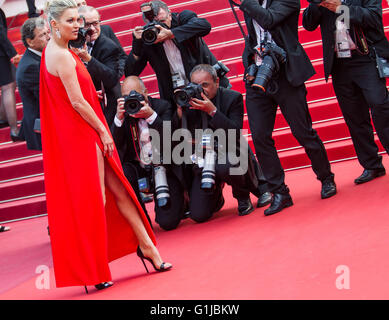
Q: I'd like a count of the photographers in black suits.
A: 6